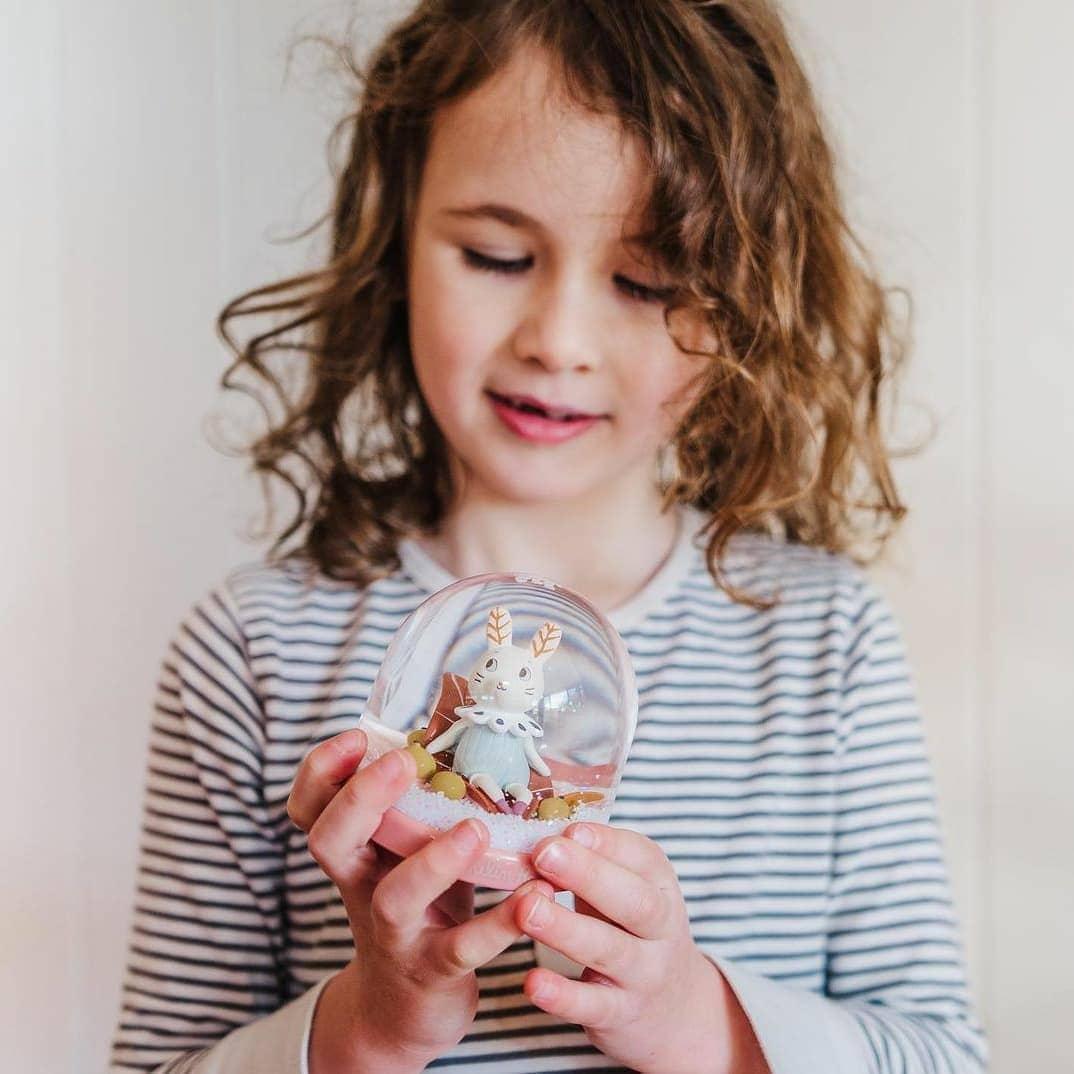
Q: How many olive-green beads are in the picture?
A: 4